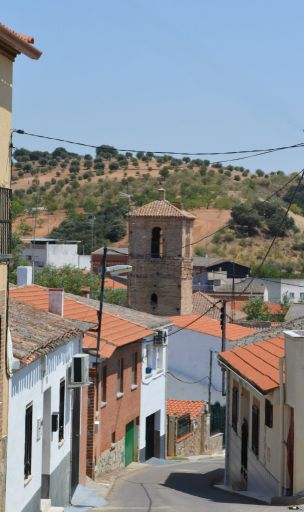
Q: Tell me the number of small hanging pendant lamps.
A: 0